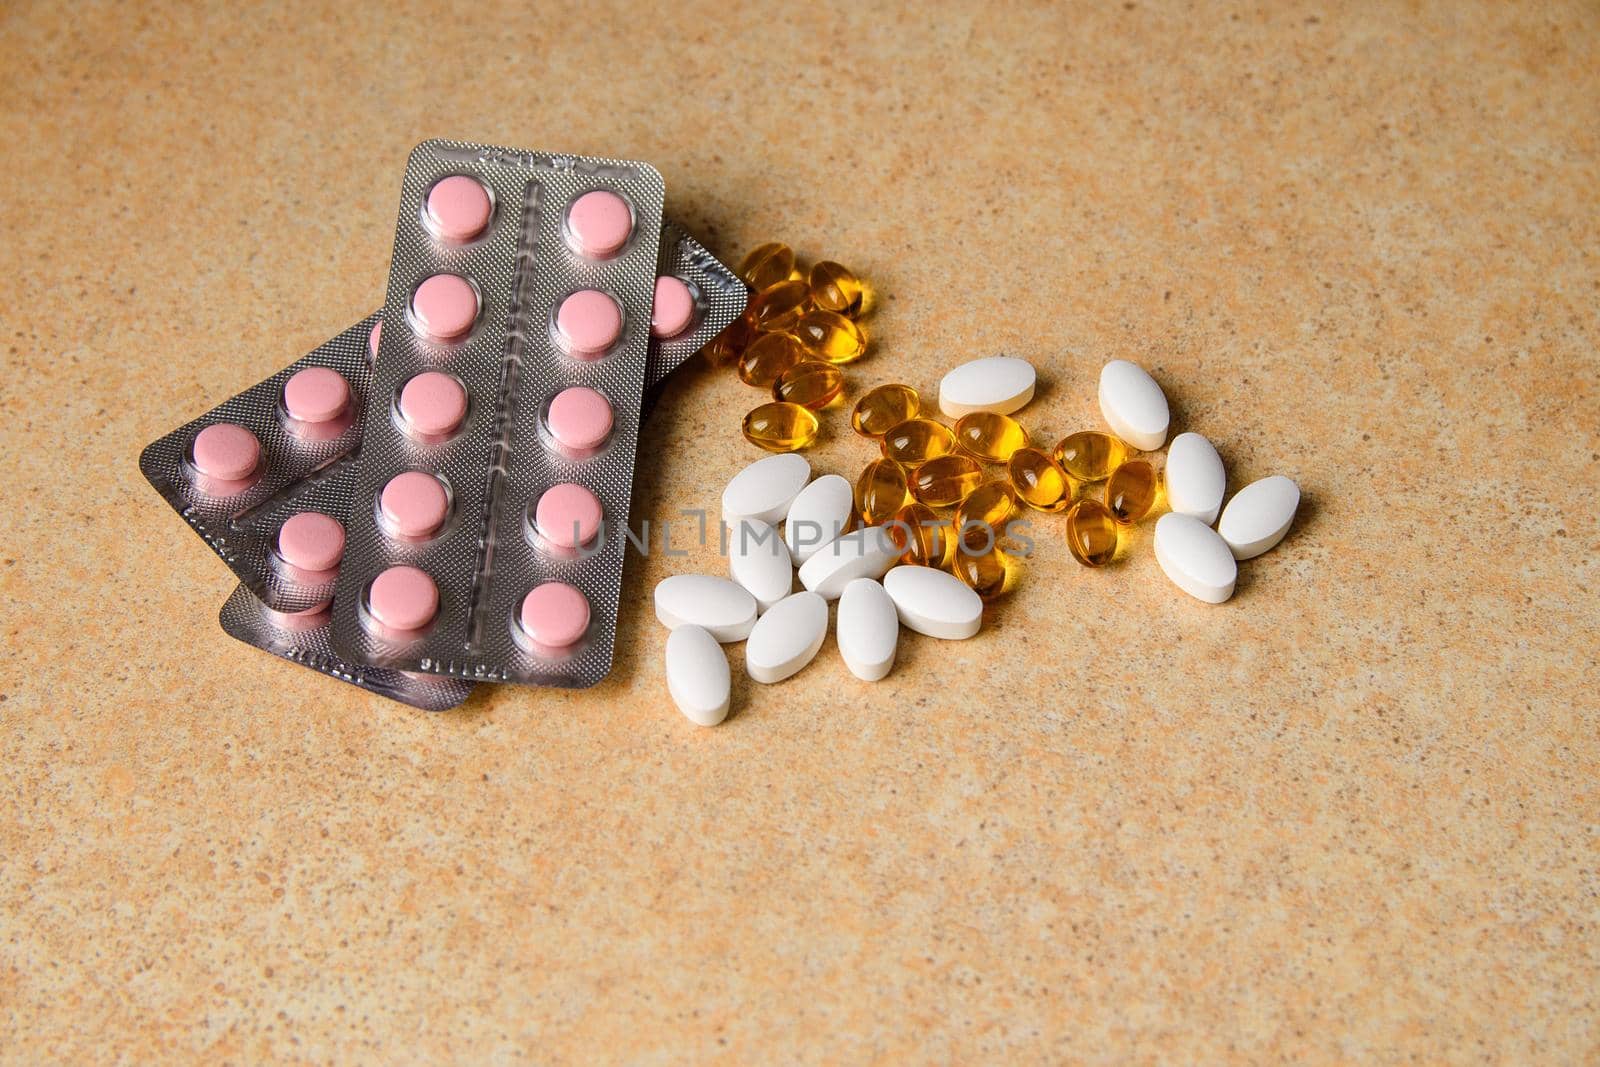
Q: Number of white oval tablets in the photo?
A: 14